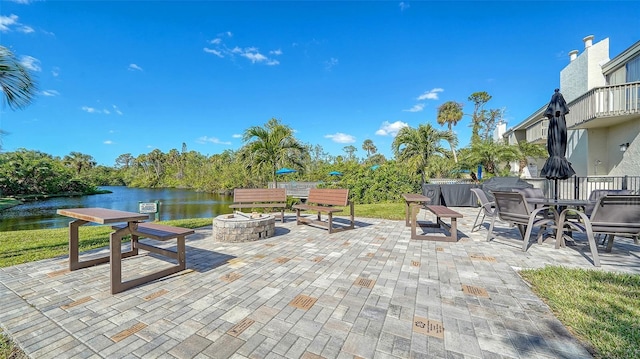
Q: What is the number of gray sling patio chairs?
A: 5